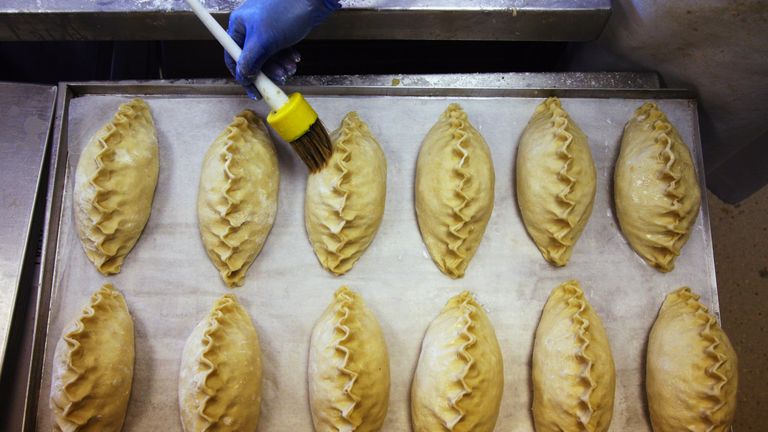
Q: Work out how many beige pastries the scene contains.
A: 12